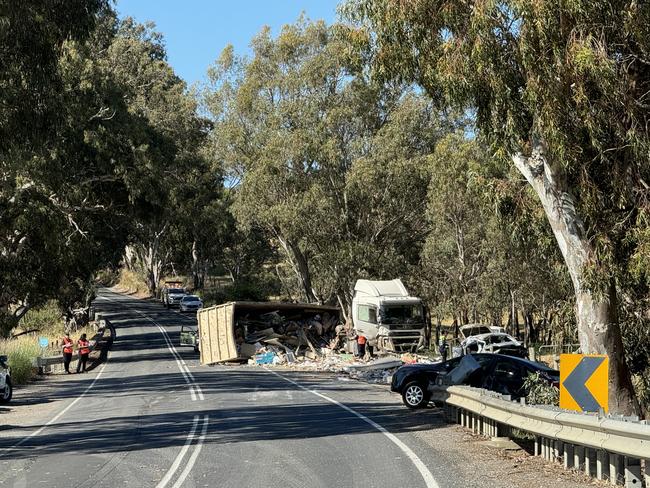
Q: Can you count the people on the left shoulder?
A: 2